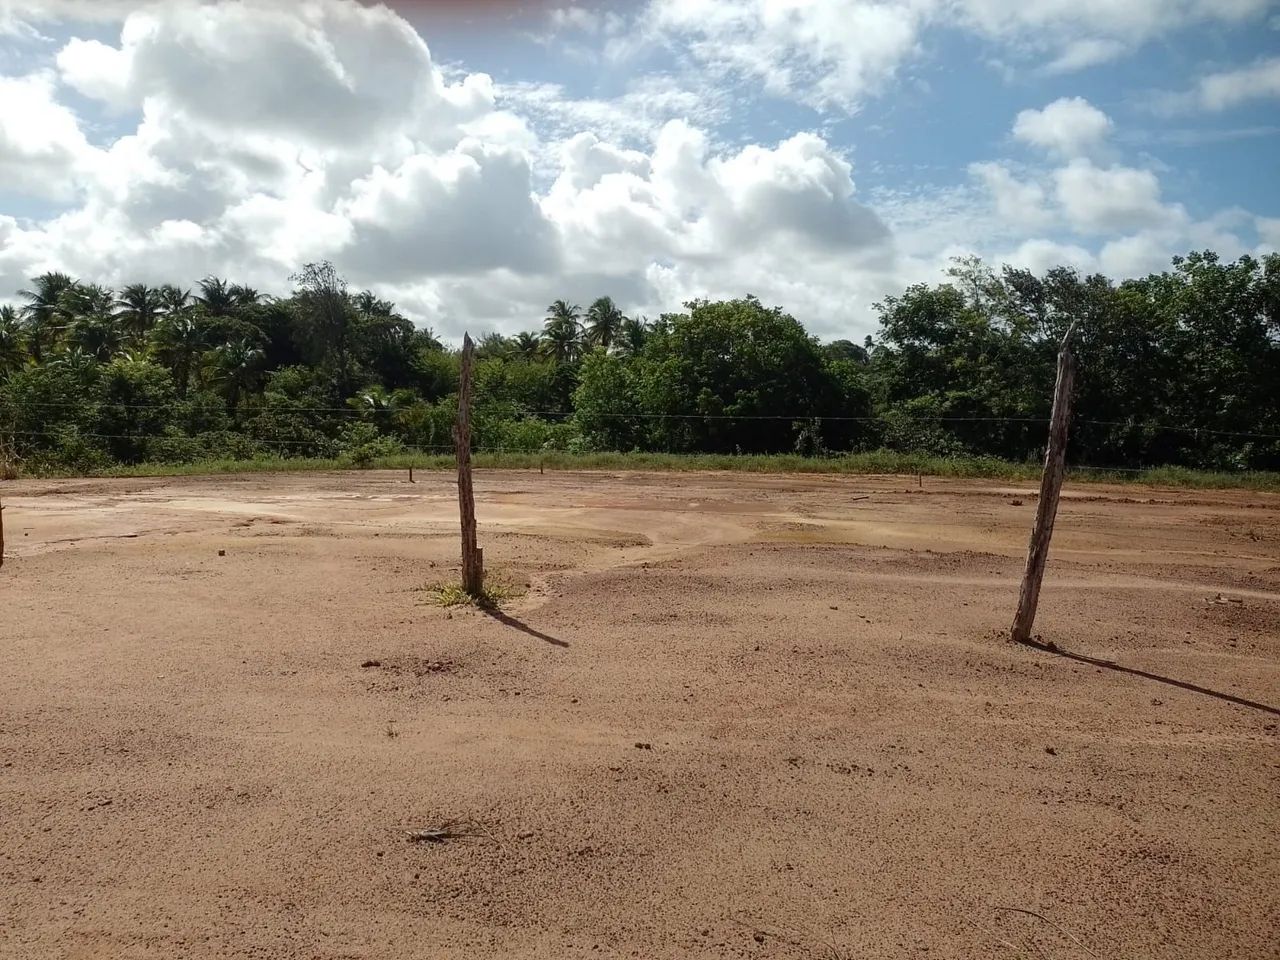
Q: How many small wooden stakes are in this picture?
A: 3